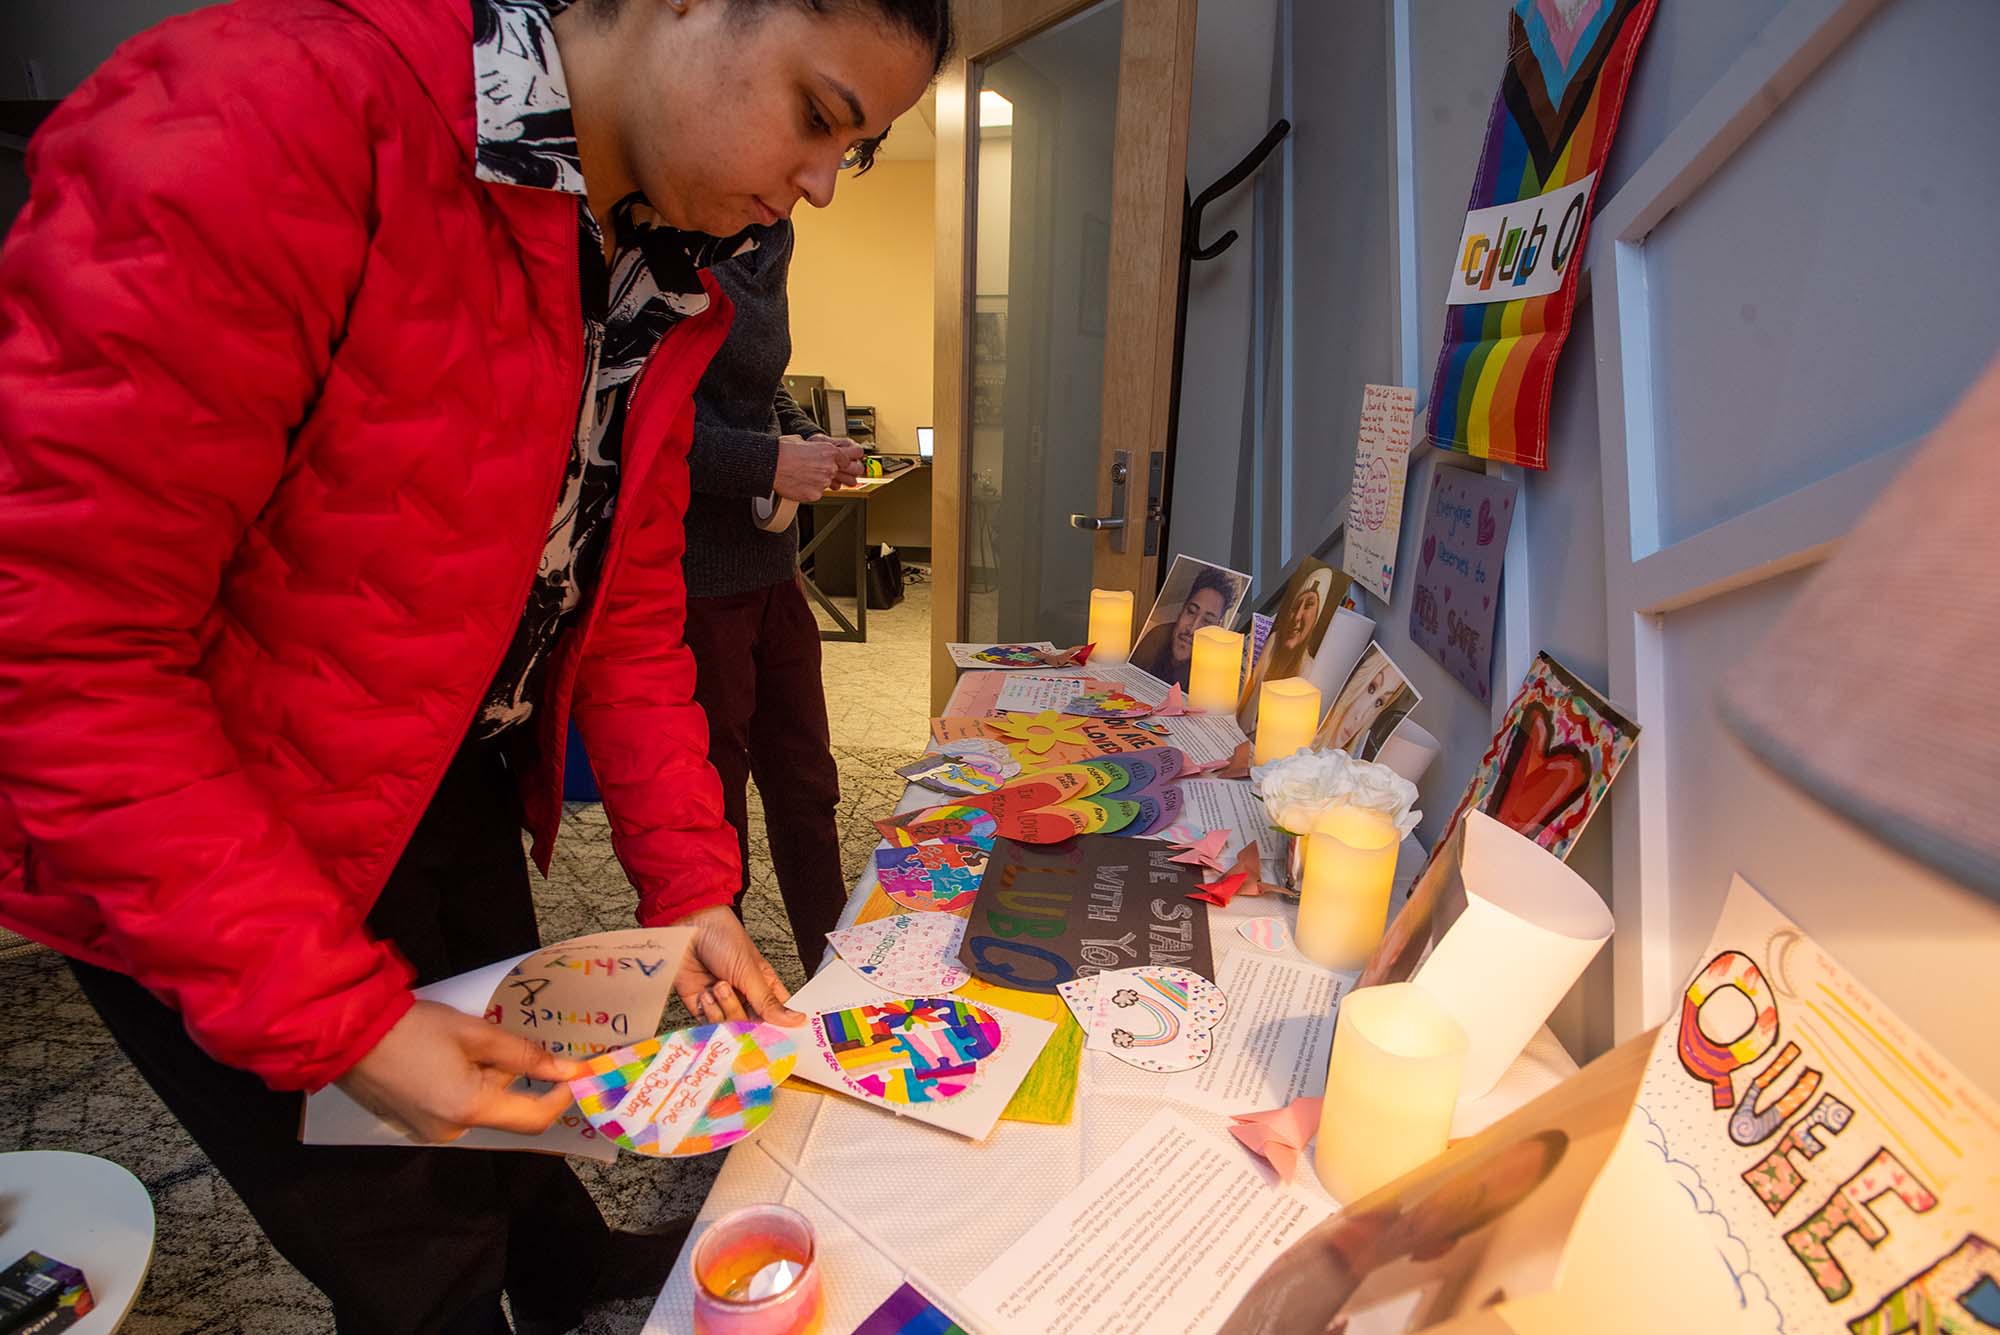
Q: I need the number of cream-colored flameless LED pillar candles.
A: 5